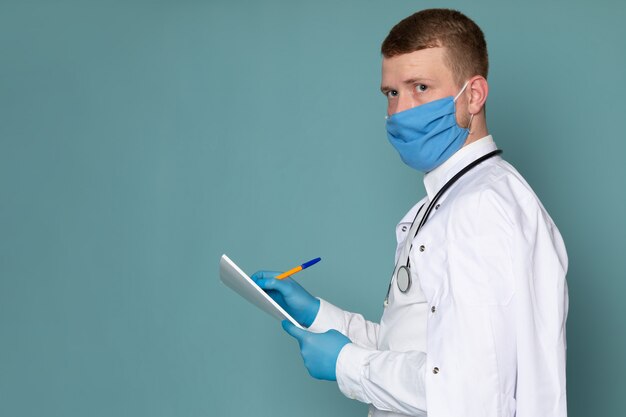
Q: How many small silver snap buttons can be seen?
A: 5